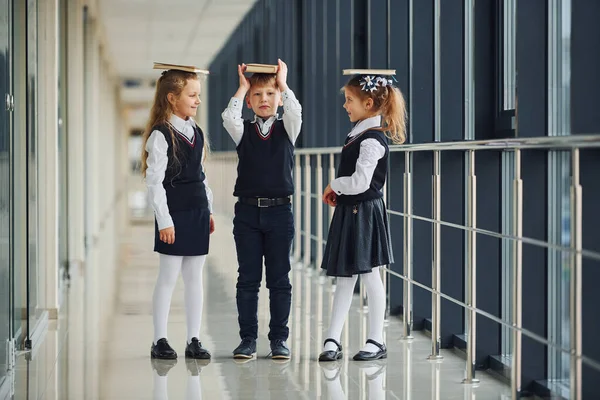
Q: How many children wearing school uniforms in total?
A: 3